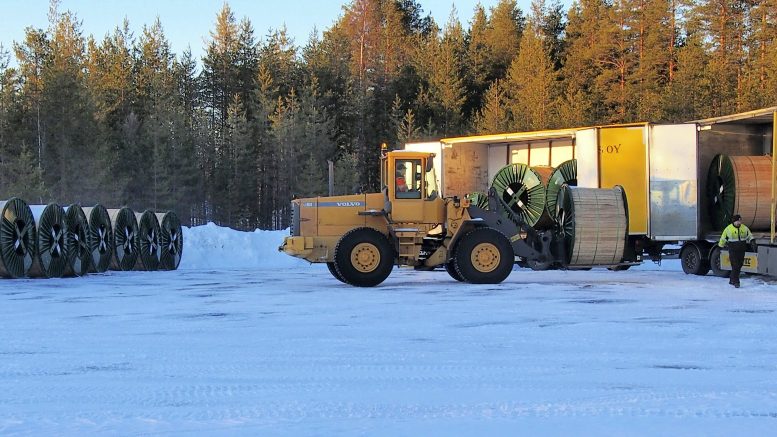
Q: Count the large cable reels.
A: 12